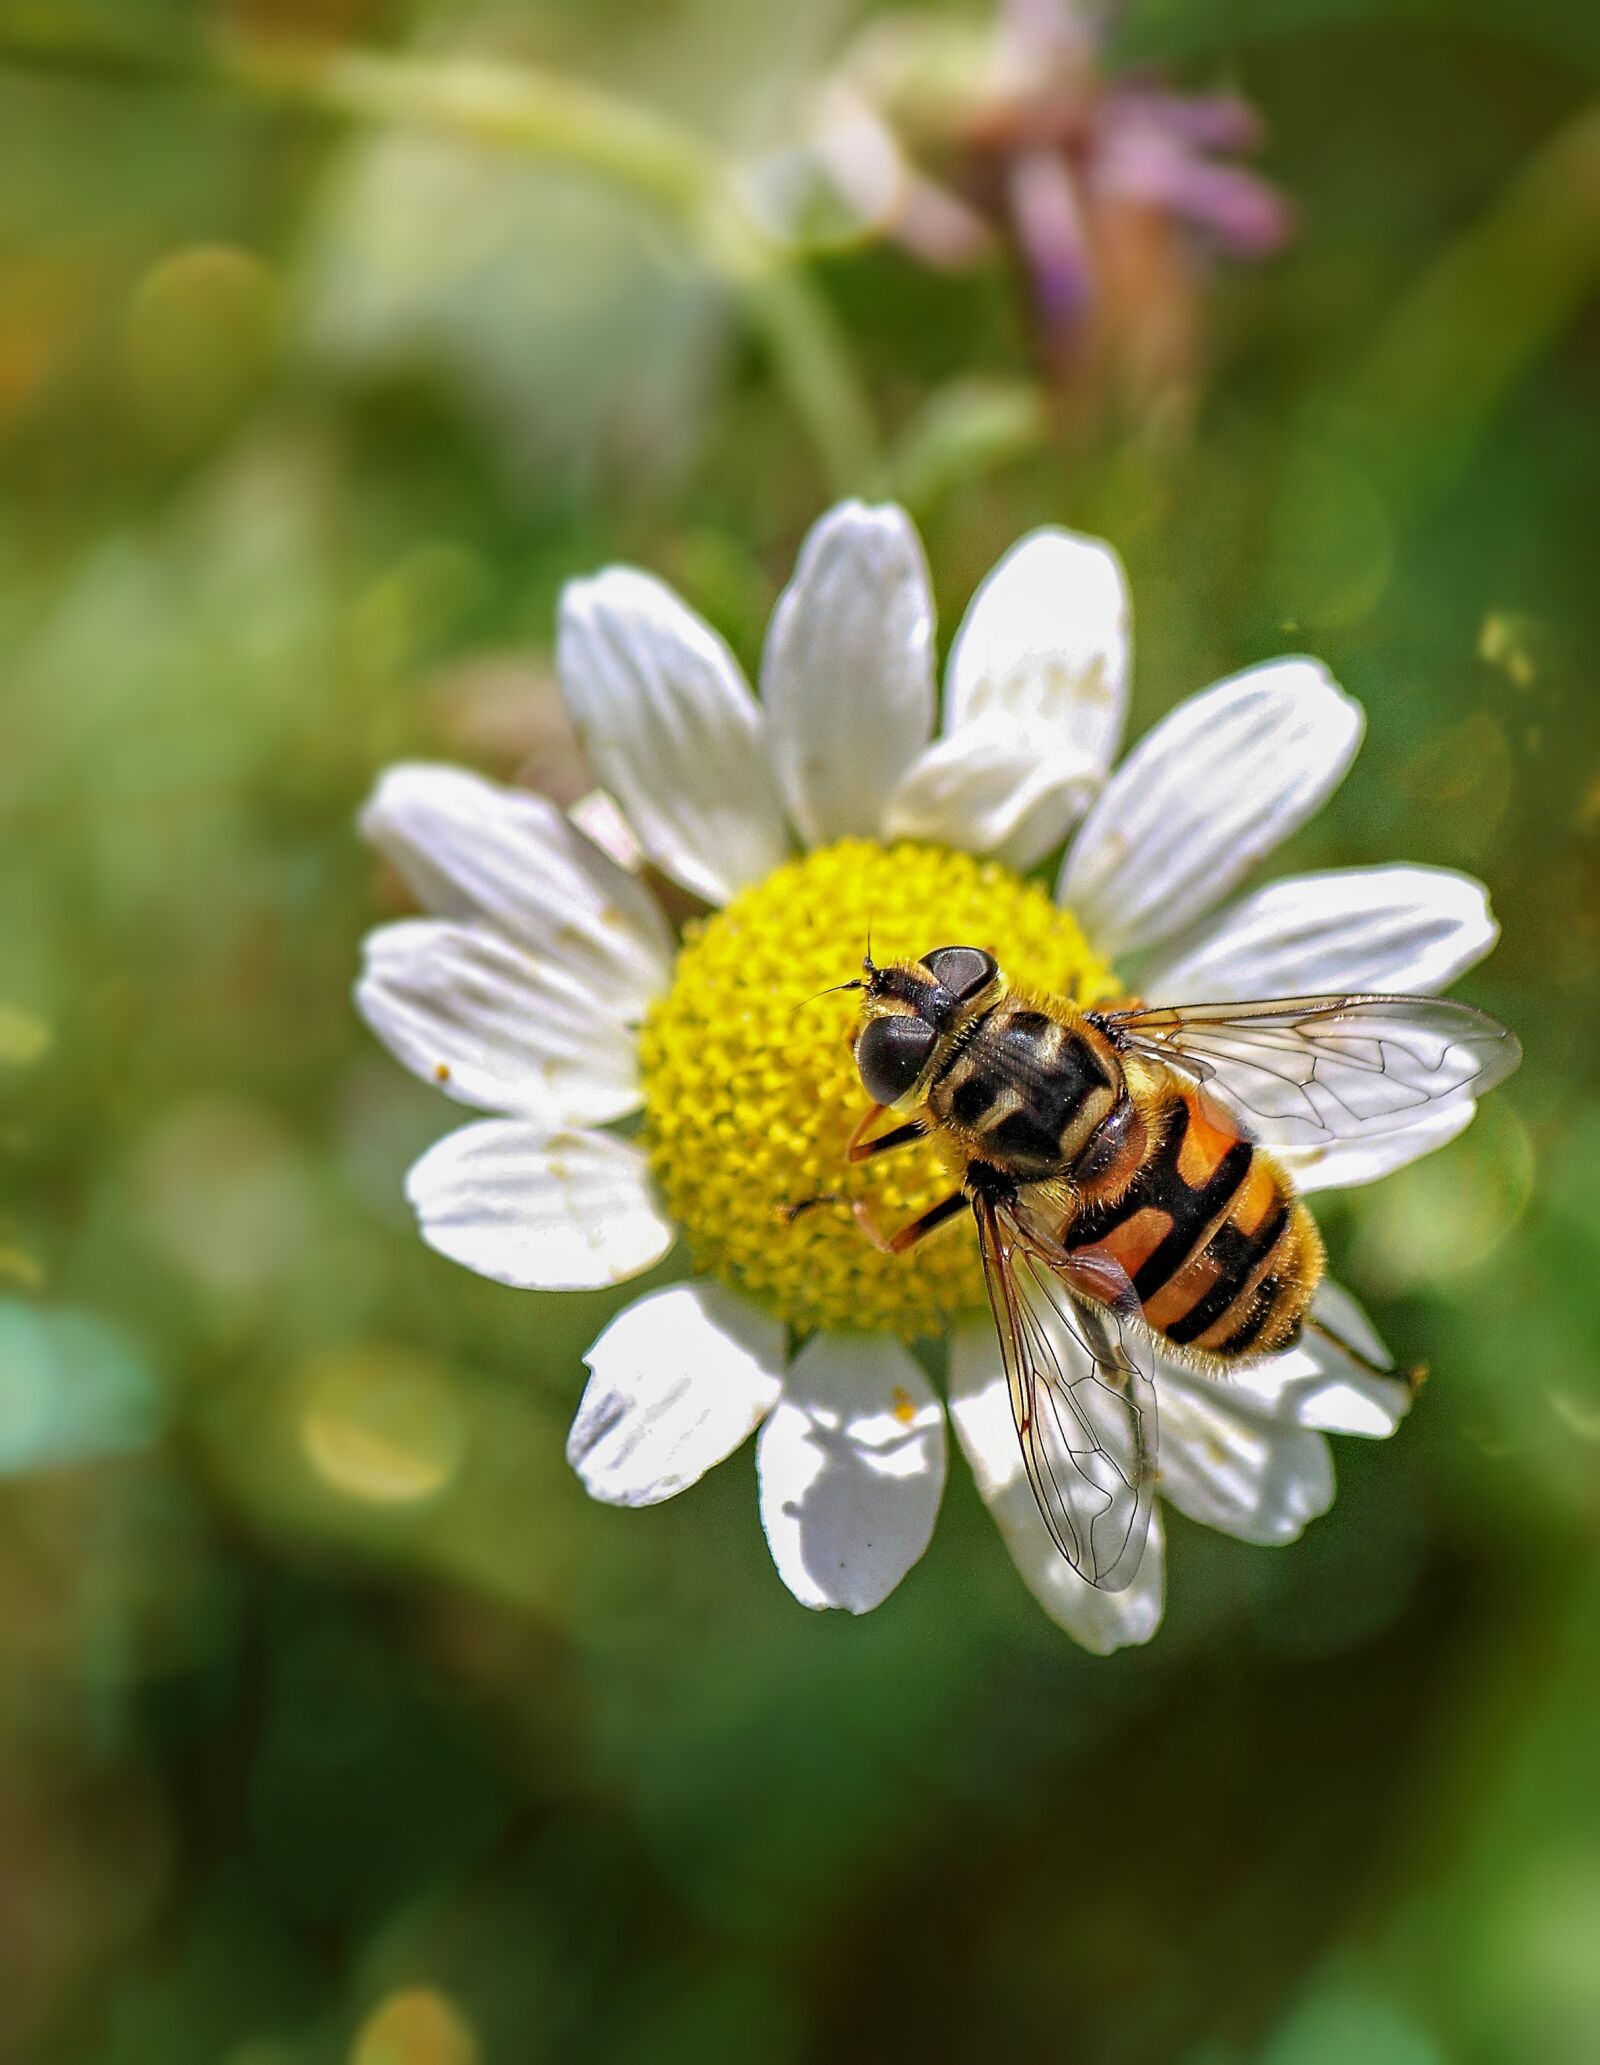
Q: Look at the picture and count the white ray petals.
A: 14